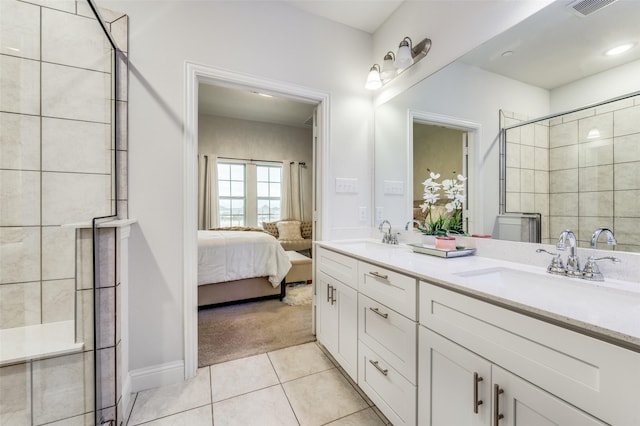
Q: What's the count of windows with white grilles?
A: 2